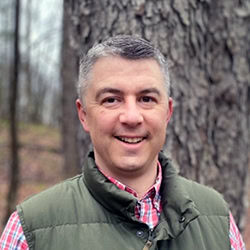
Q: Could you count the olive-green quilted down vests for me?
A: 1